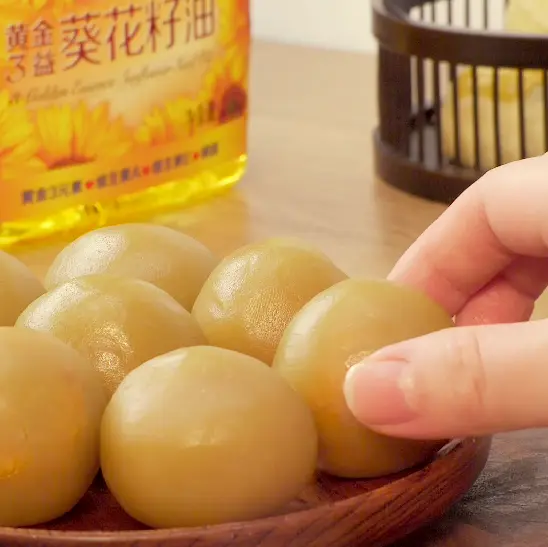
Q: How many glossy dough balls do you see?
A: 7